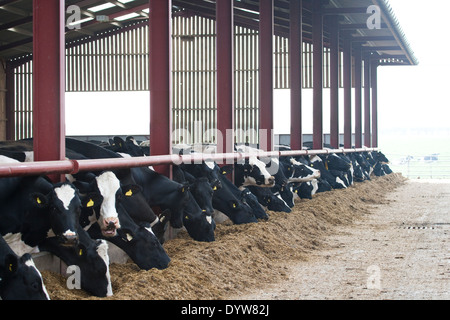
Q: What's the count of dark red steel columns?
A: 11